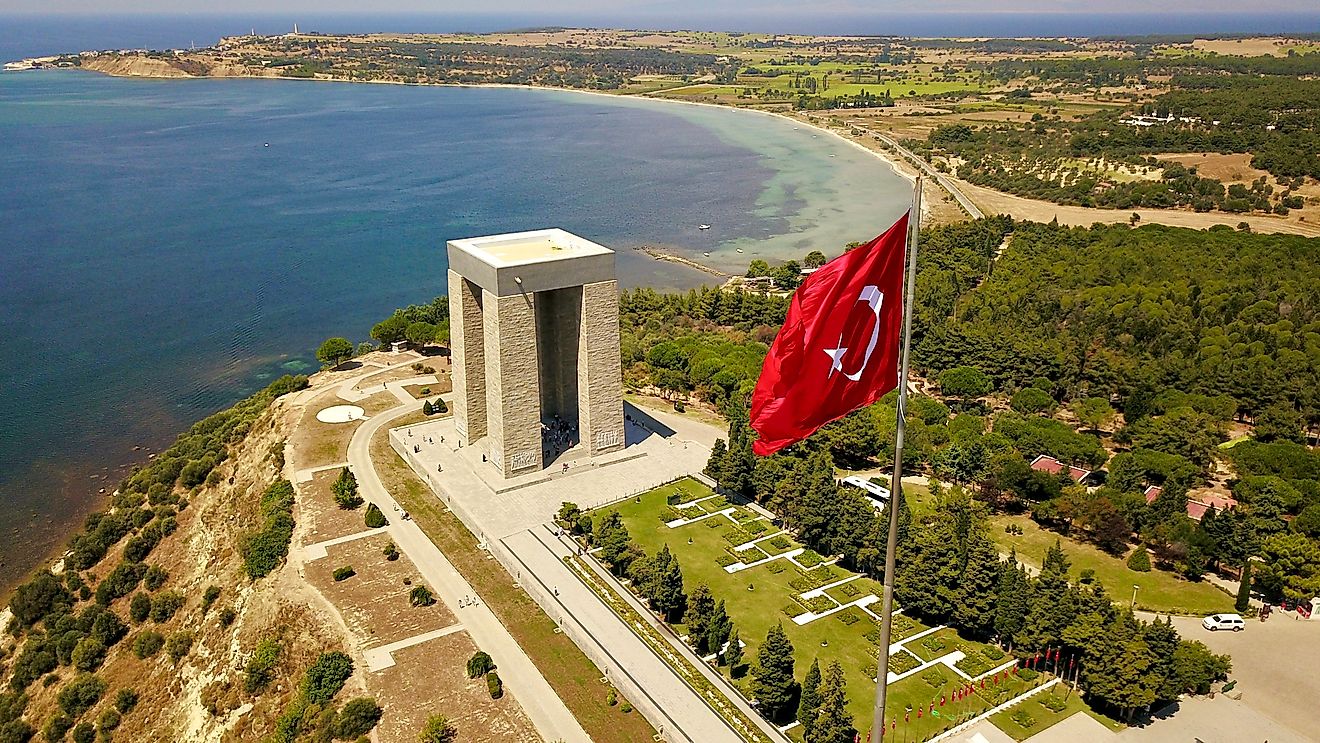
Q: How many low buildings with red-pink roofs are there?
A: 3